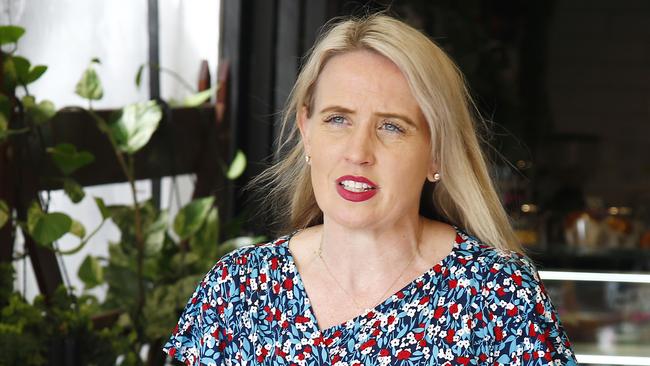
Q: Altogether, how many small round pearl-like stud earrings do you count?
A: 2